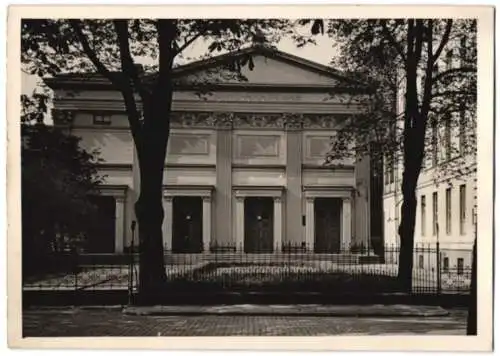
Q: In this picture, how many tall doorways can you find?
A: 4